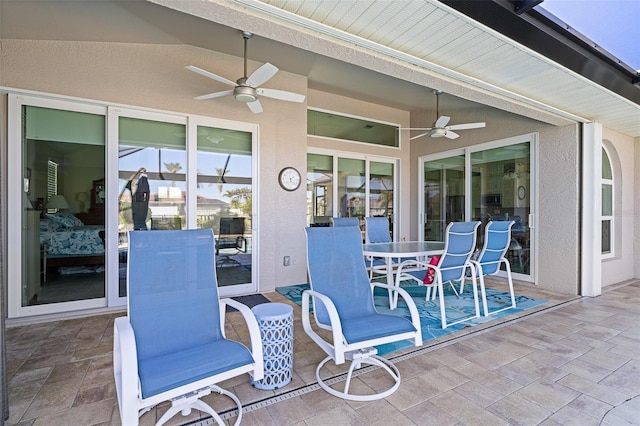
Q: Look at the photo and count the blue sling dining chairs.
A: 4